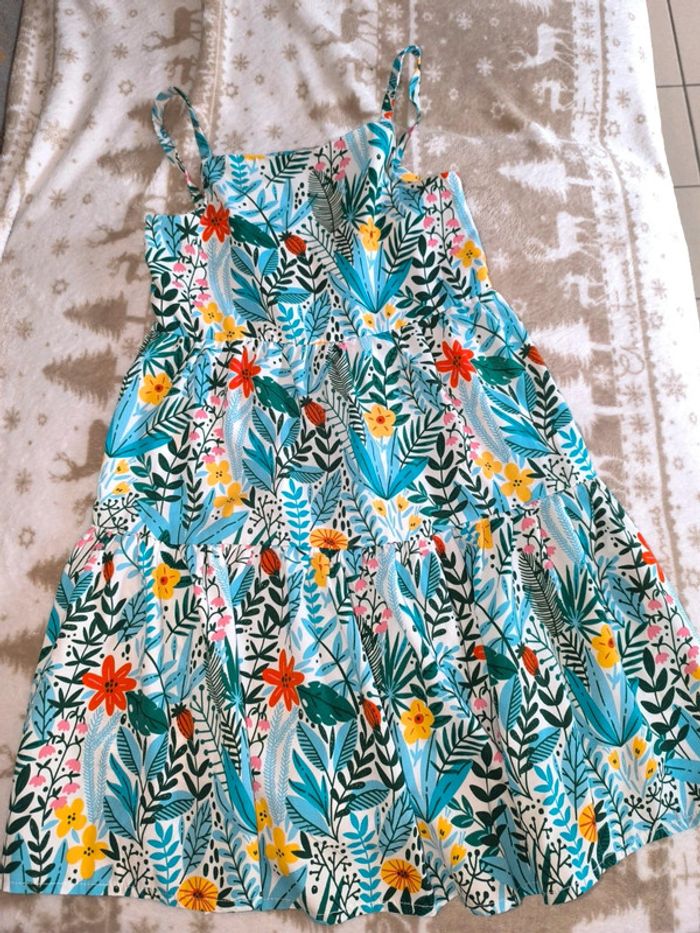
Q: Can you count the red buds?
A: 9